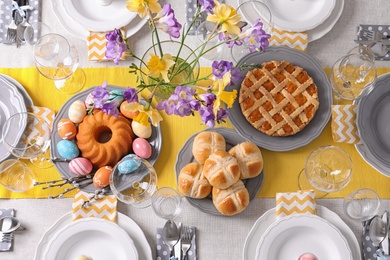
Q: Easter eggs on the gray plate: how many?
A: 11